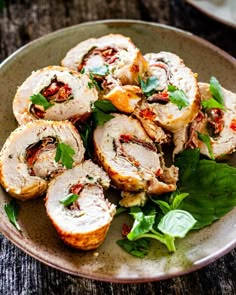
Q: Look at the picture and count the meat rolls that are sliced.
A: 7